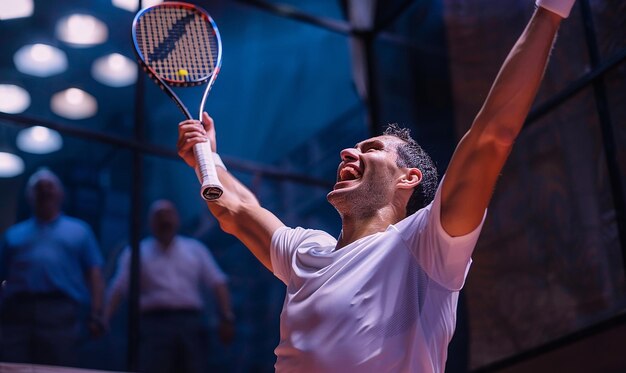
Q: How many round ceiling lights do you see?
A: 9